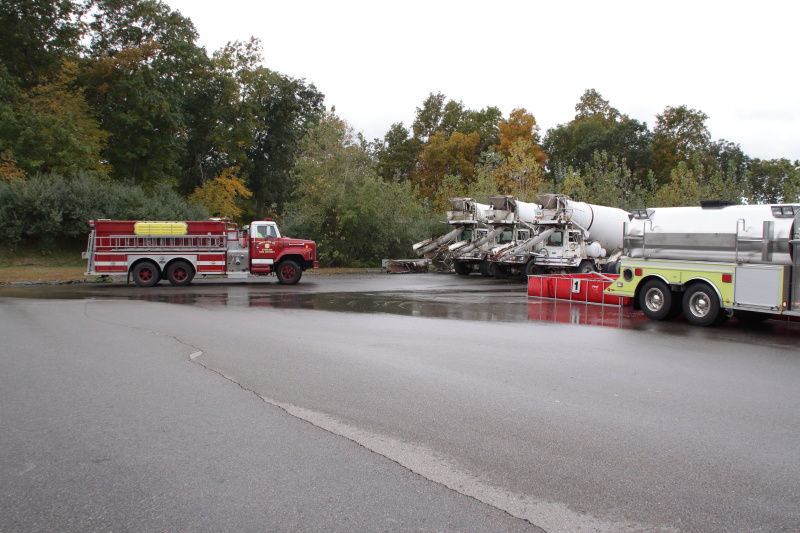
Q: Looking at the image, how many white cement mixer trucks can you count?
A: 3